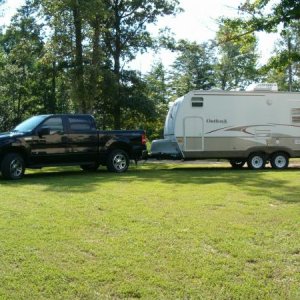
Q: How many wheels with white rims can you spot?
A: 2